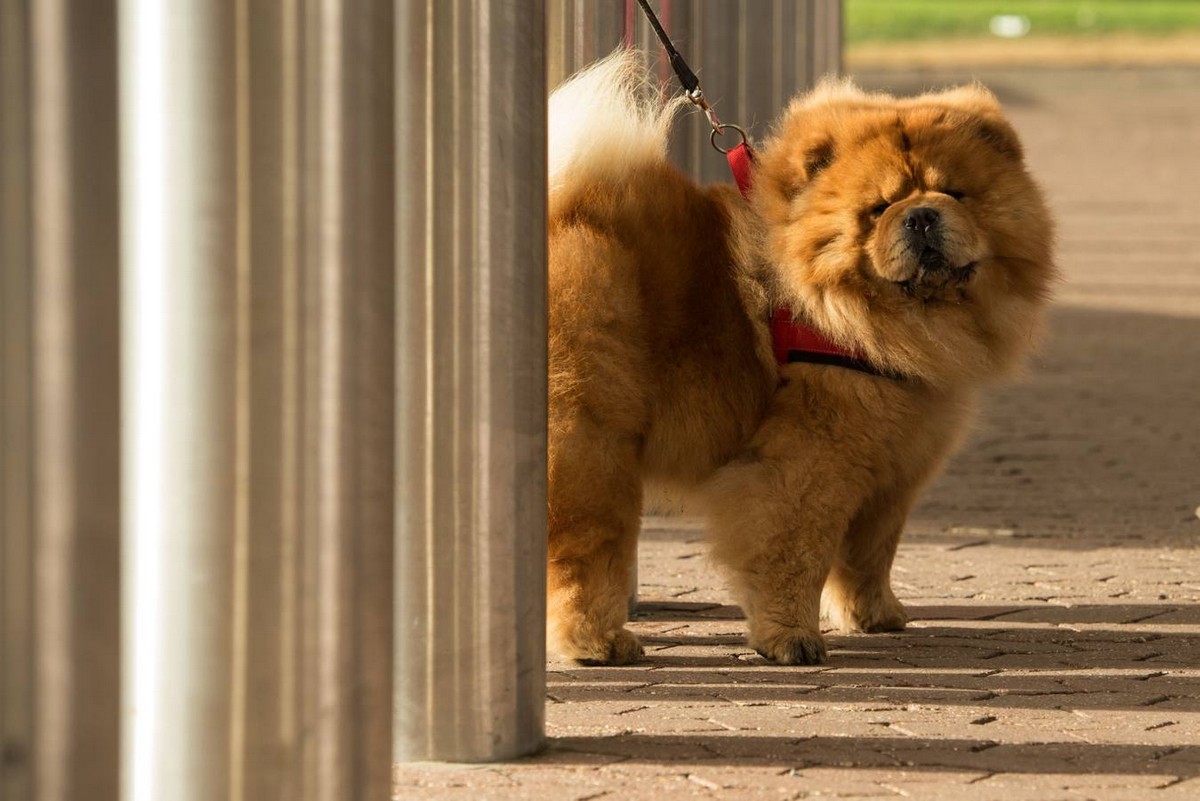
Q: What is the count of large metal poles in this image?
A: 3